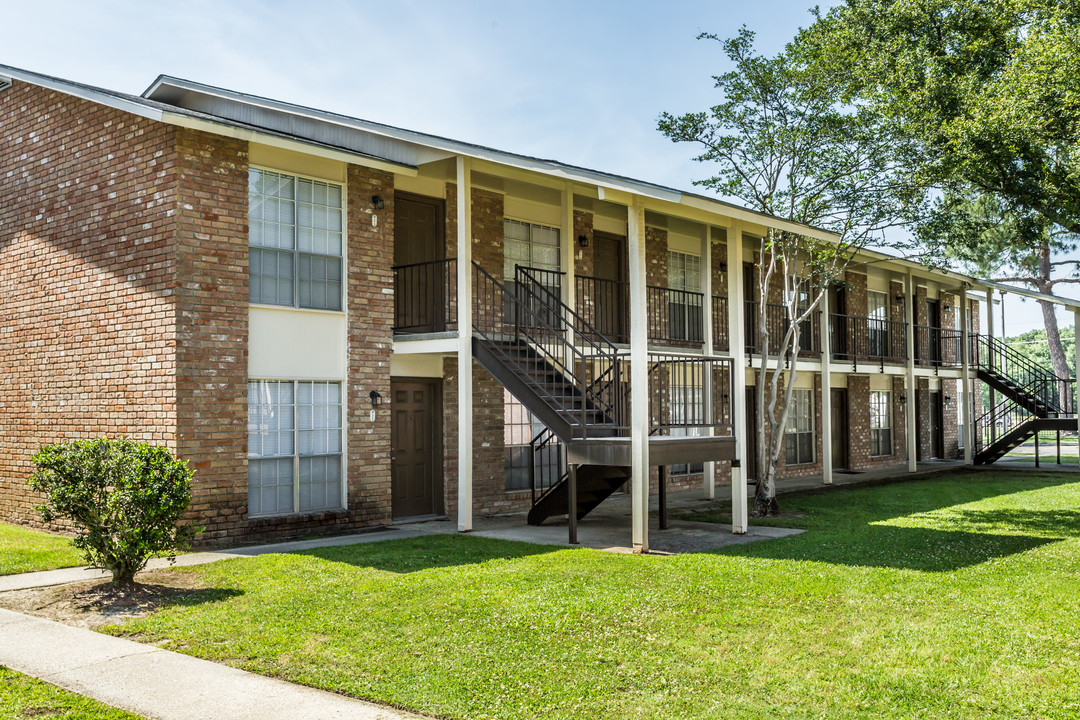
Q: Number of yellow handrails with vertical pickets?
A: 0